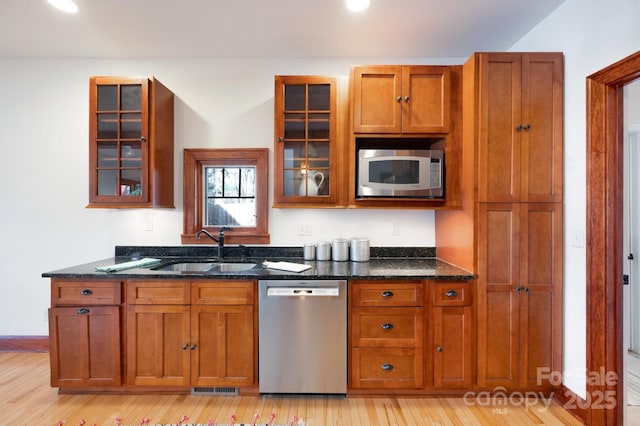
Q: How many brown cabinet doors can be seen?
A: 12